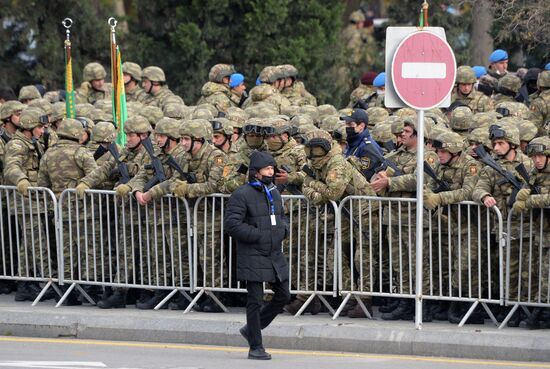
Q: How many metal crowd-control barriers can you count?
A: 5